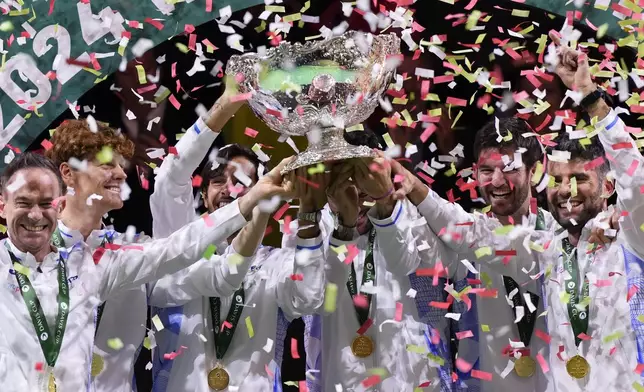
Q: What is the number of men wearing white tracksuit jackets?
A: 6